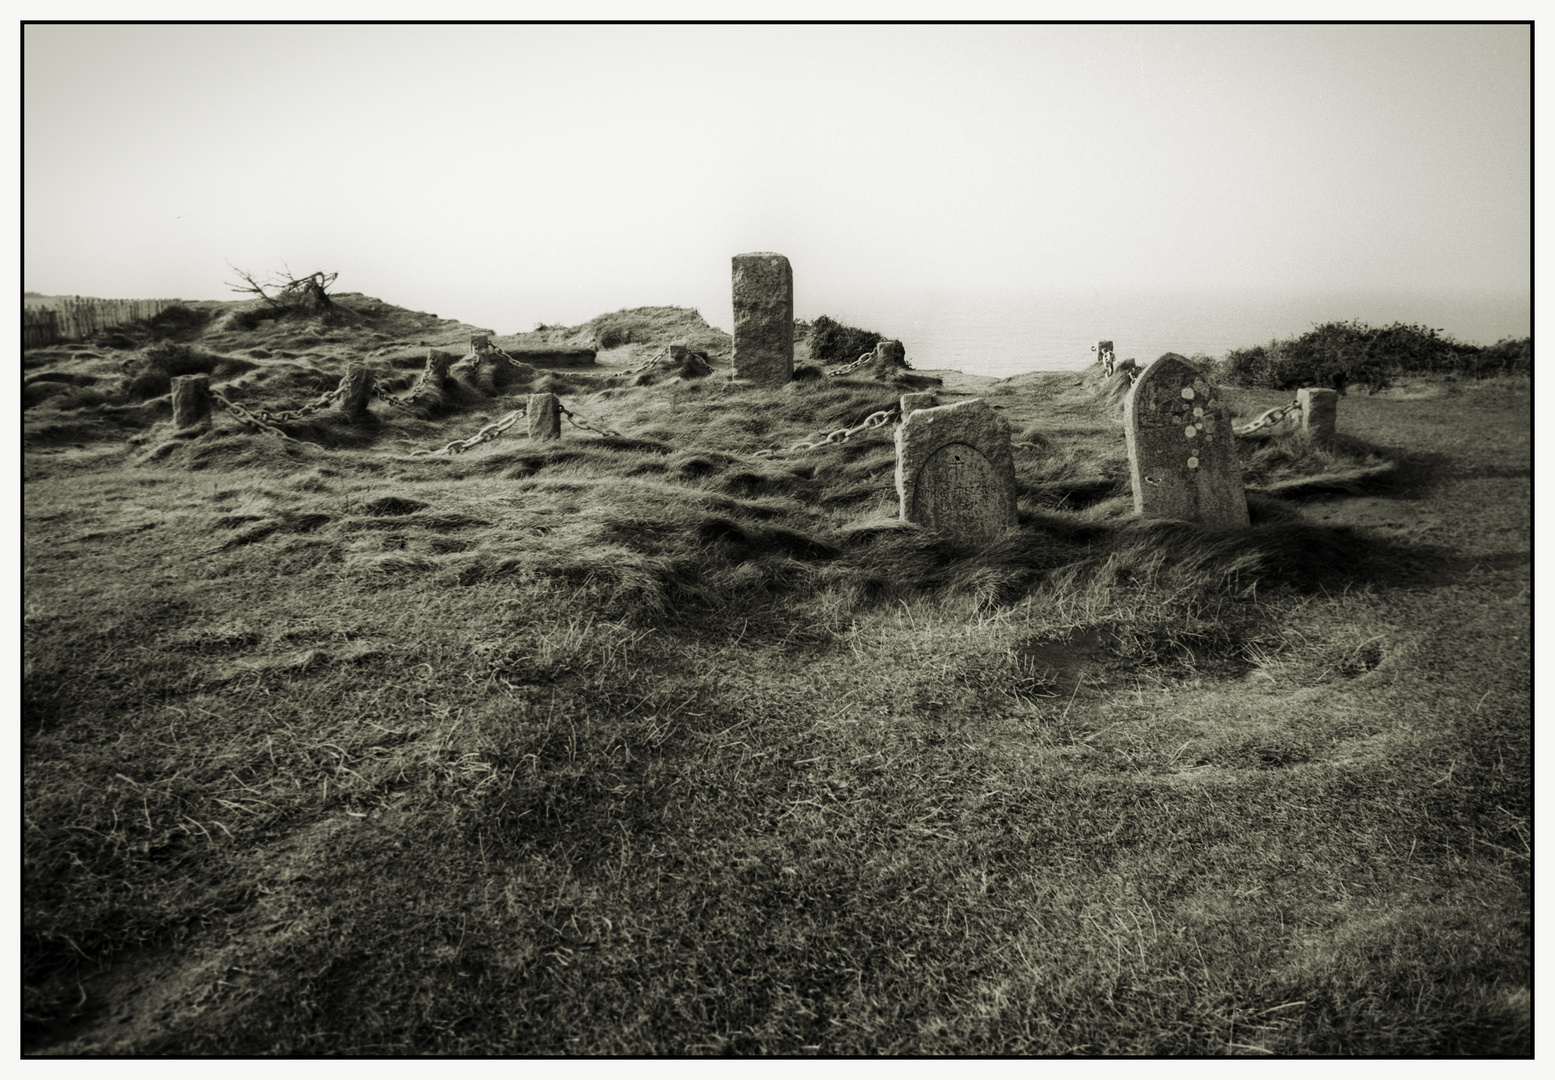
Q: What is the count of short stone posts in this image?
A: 11